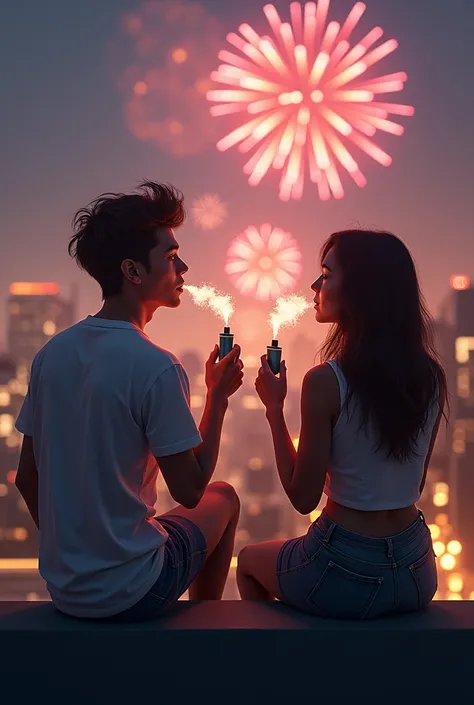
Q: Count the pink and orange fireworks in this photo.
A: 4